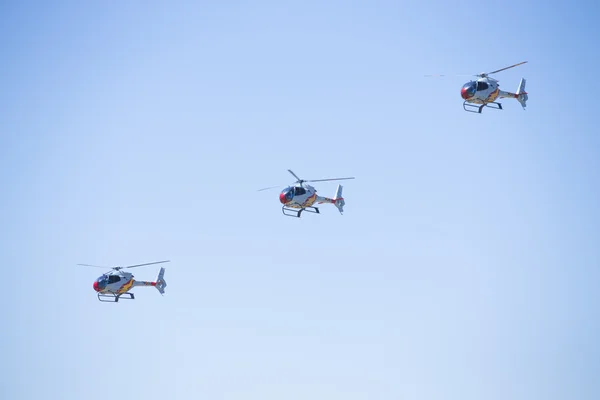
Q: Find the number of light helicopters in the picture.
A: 3